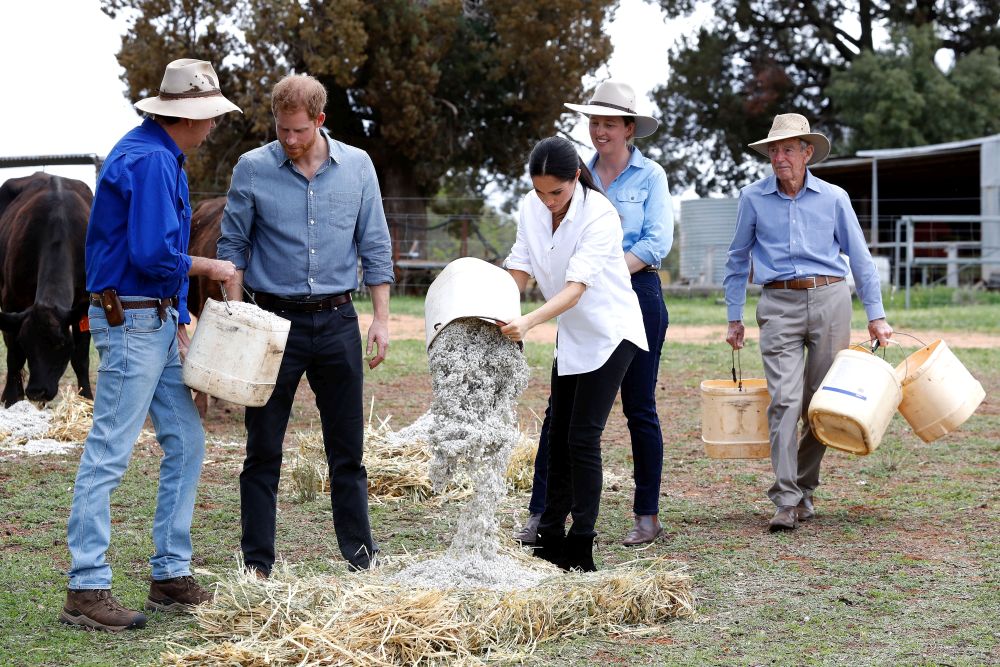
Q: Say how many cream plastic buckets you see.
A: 5